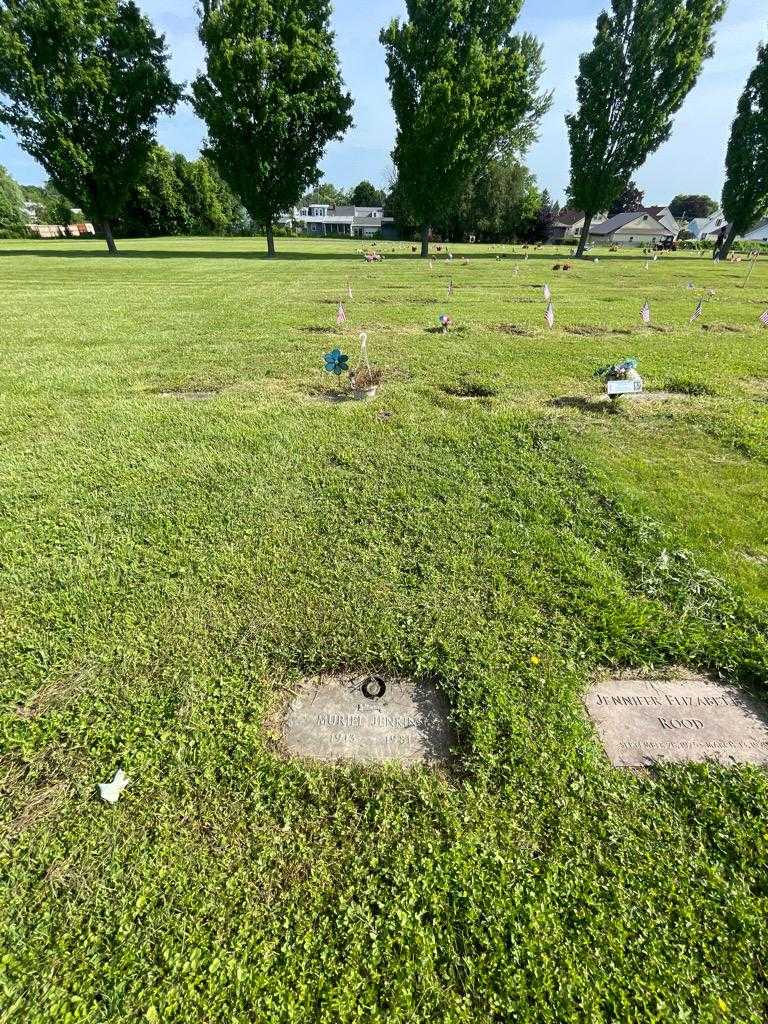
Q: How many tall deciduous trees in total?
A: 5